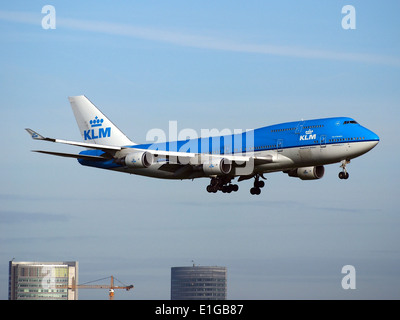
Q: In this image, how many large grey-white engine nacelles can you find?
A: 3